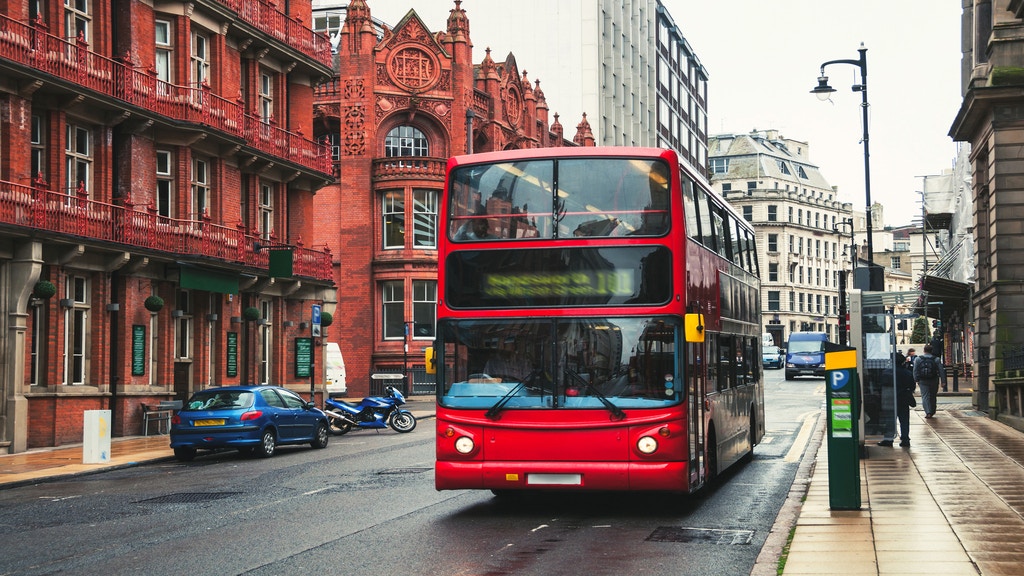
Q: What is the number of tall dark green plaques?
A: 3